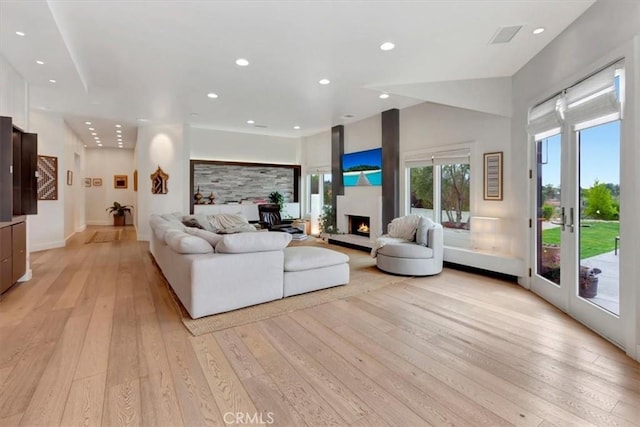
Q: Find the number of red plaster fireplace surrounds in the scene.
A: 0